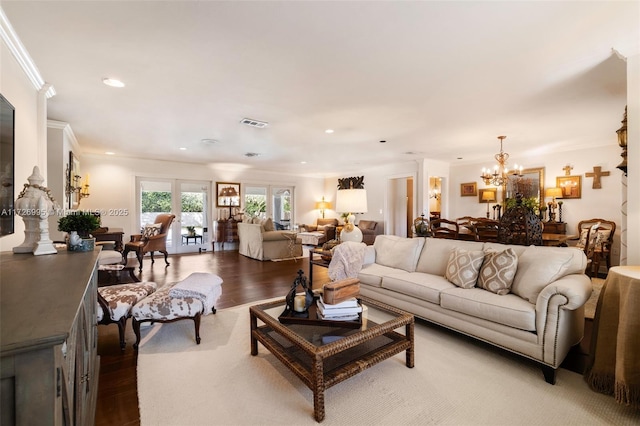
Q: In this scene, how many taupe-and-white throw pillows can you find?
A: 2